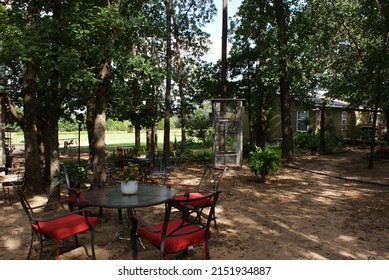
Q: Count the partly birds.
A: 0